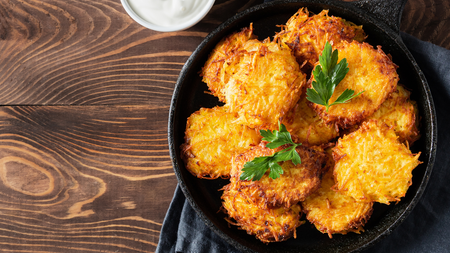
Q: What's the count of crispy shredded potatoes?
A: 11